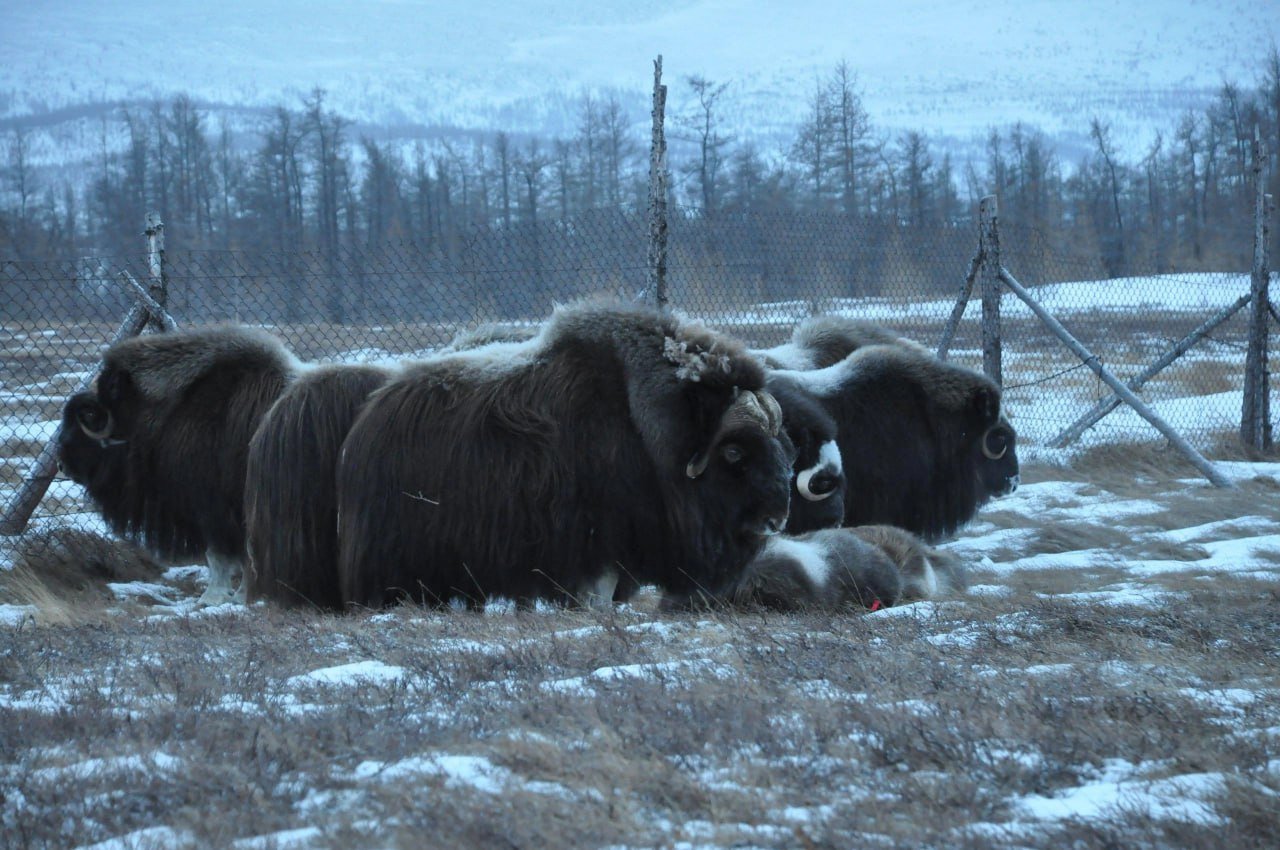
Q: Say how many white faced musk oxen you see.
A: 1